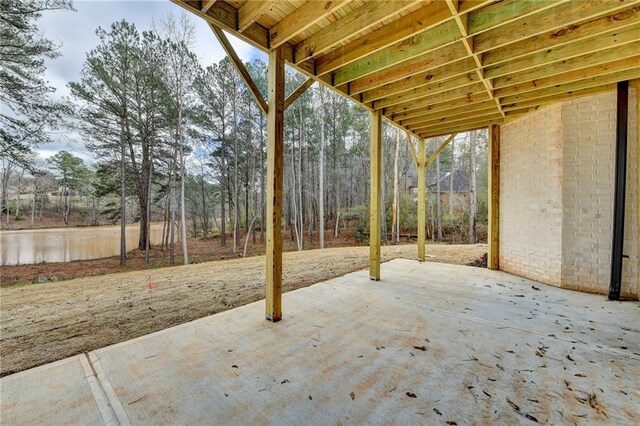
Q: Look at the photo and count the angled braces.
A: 4